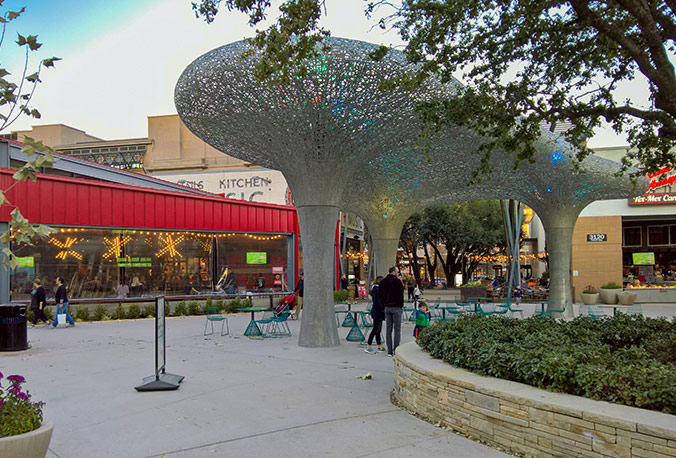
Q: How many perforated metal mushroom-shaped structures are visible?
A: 3